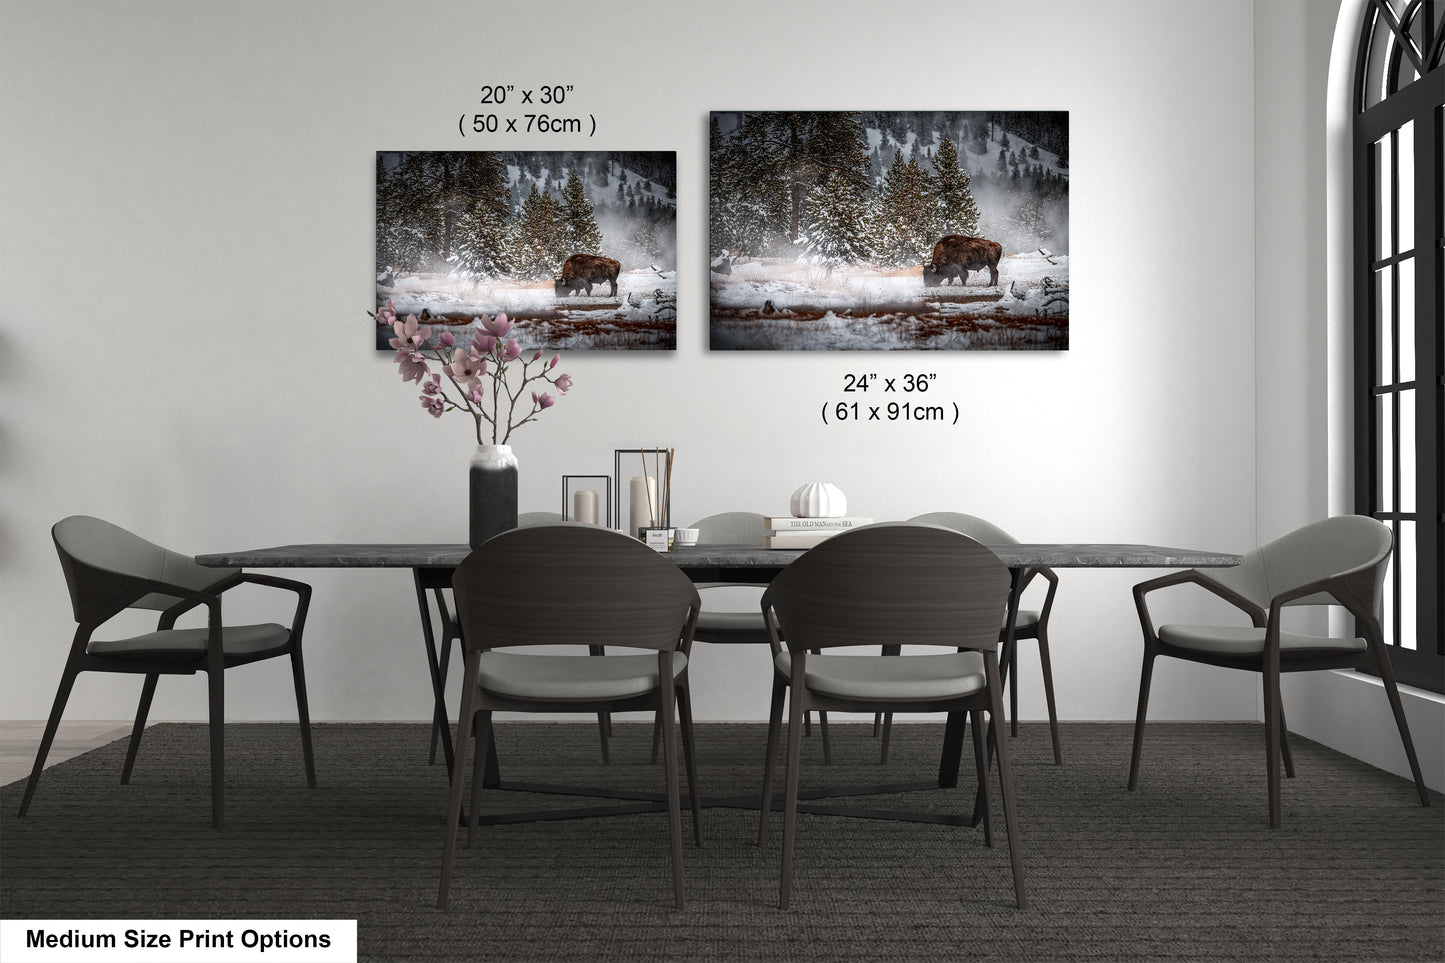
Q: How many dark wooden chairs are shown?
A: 7